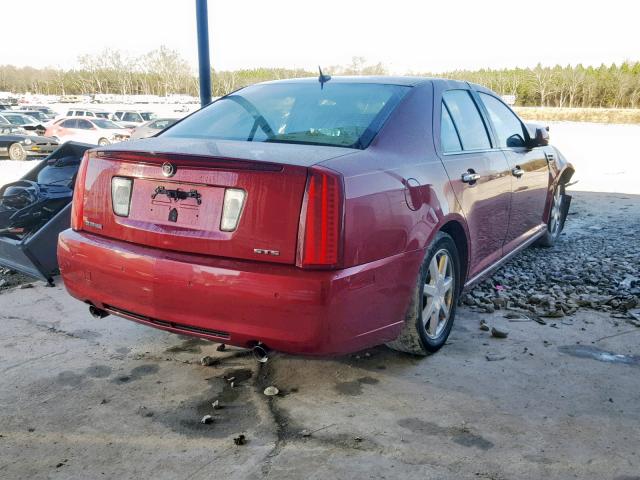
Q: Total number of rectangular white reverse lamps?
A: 2